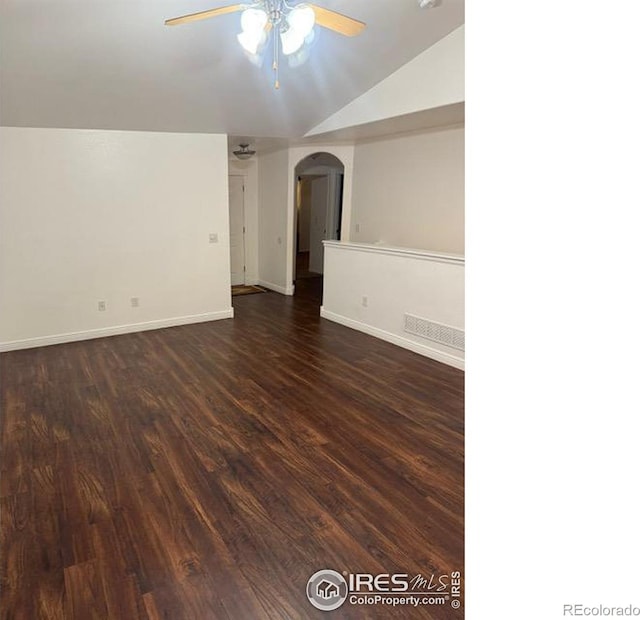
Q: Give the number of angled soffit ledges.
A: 1